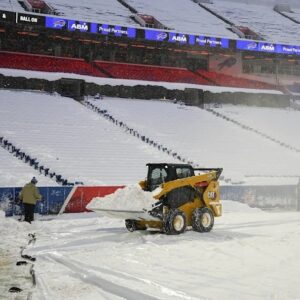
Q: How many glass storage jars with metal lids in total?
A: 0